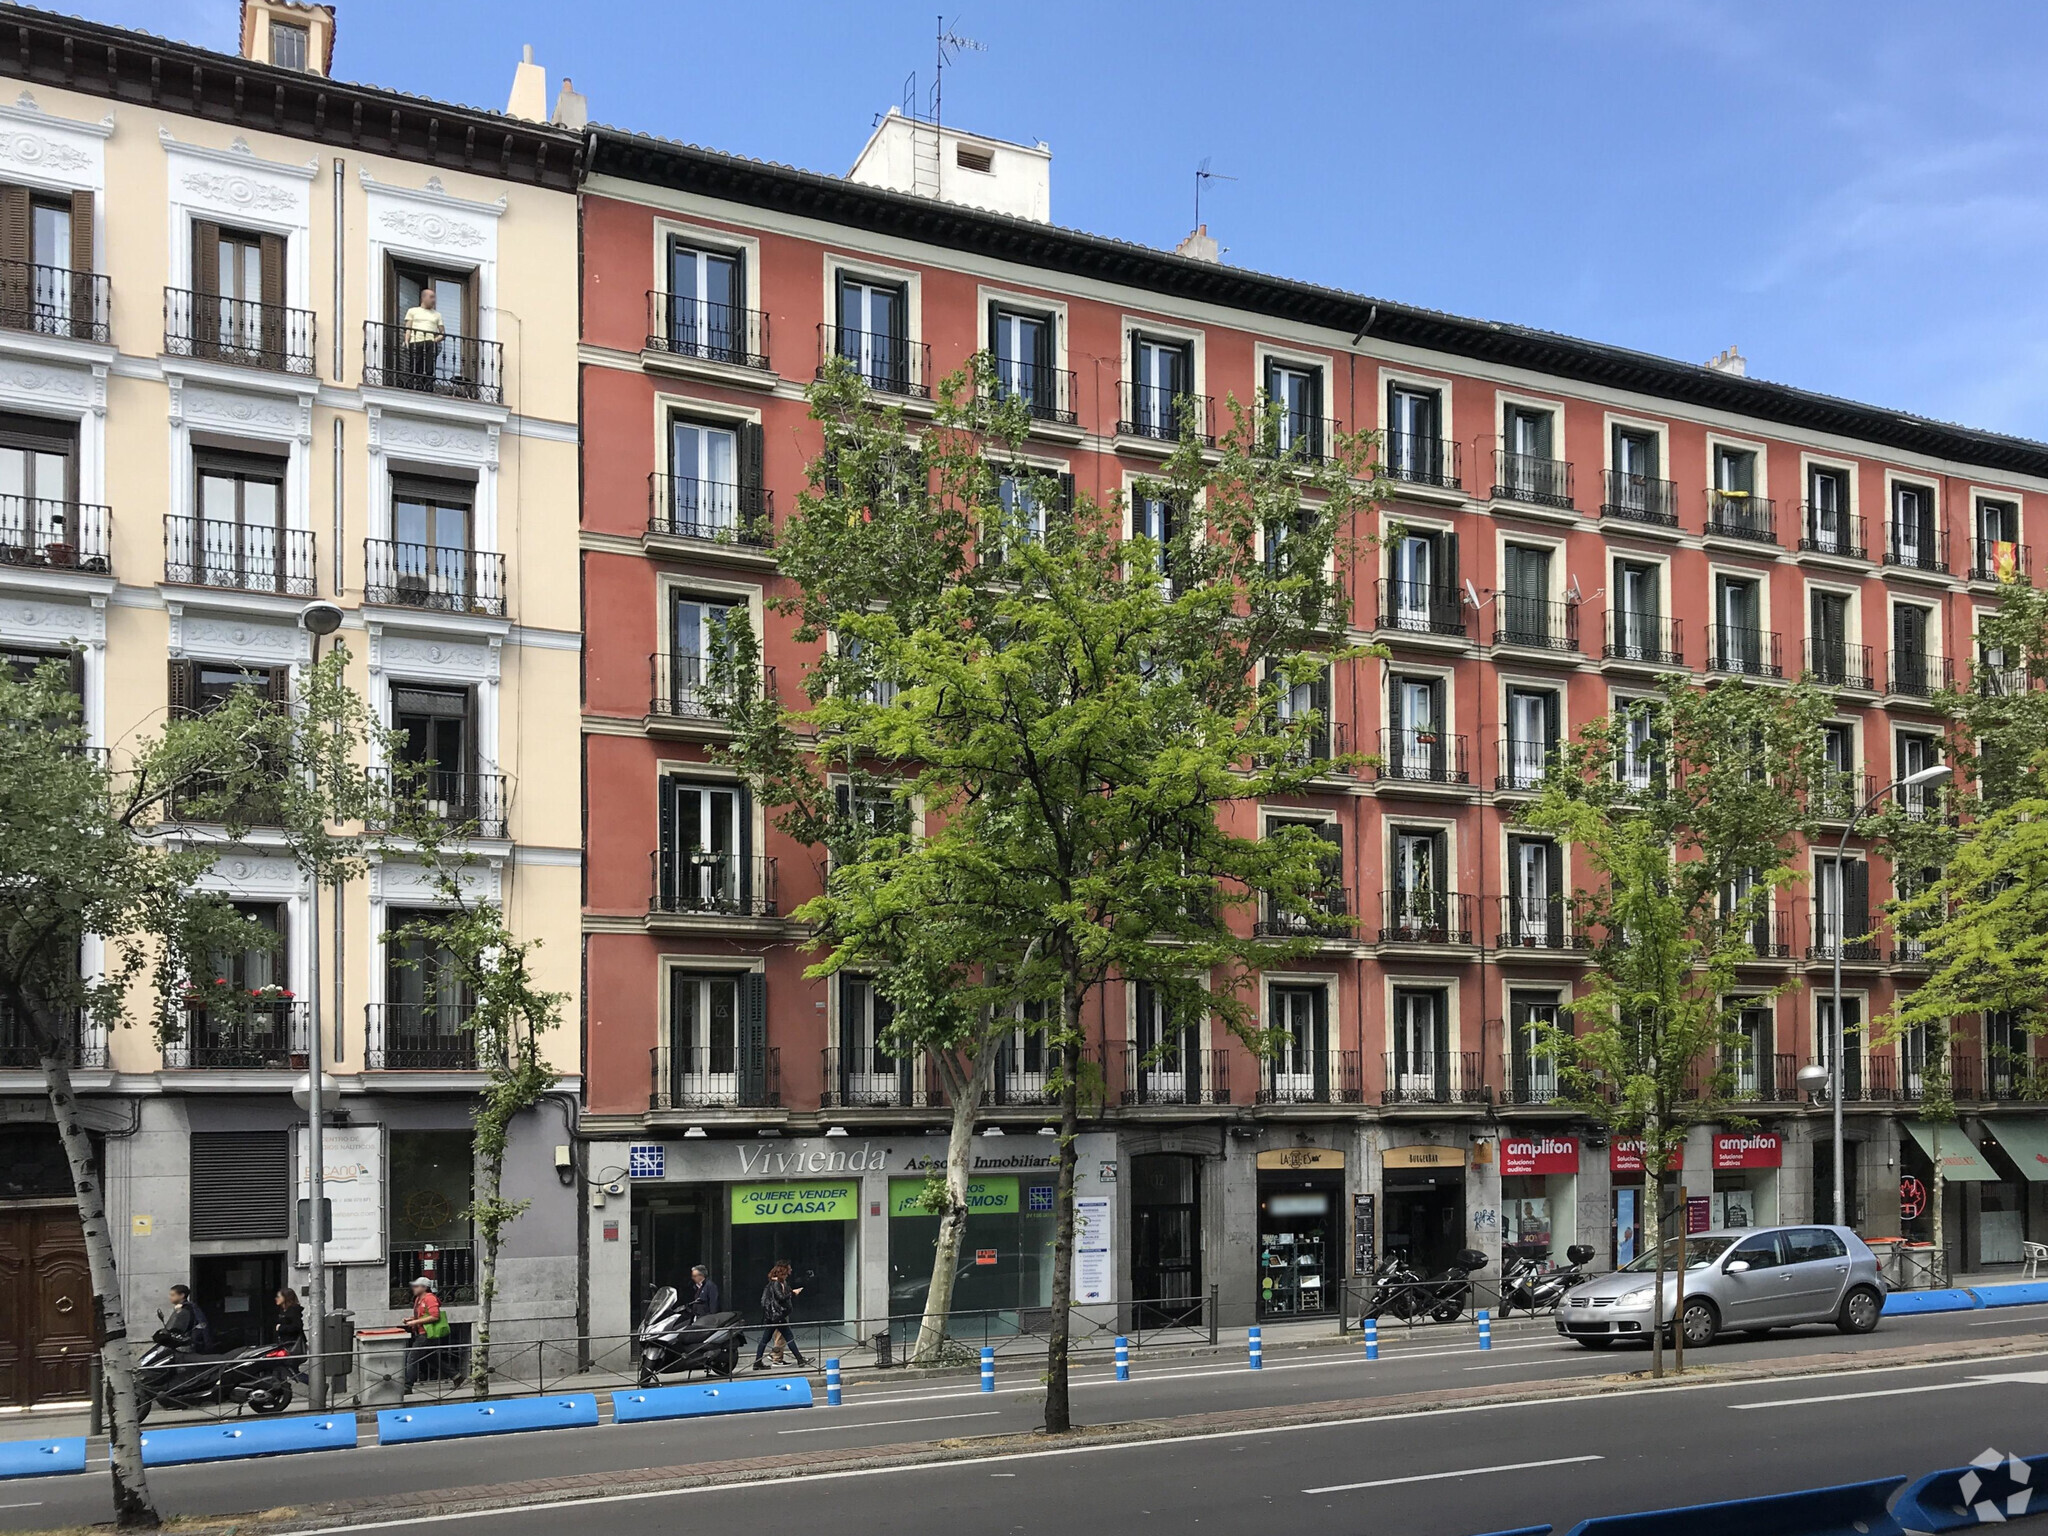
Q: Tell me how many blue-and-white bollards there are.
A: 6